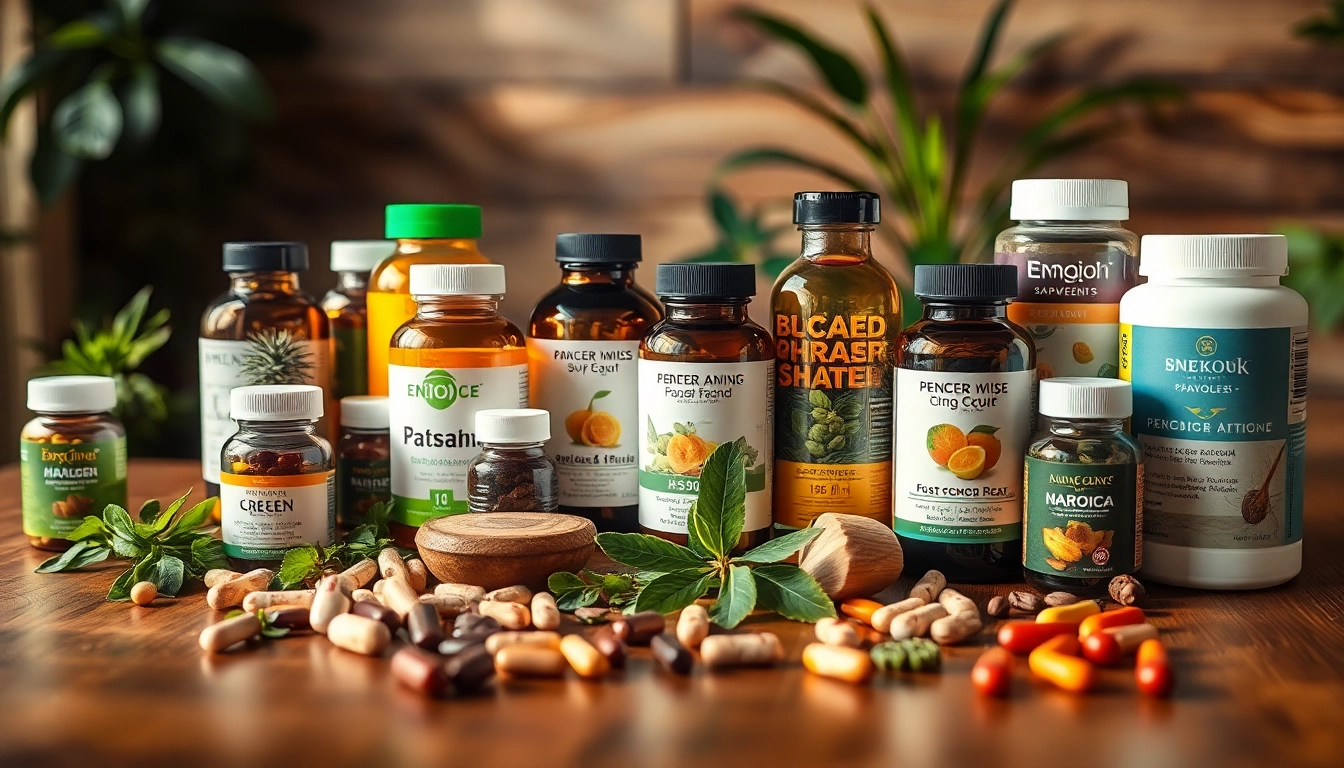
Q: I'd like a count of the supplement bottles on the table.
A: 15